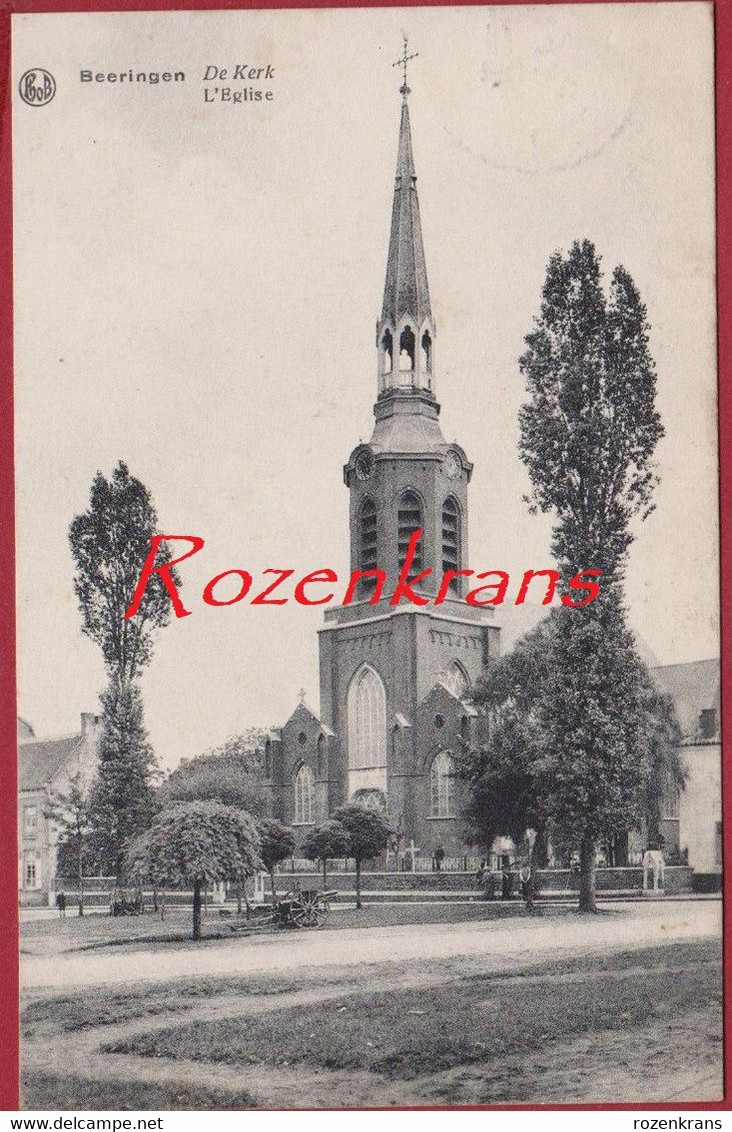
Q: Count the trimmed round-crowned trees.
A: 4